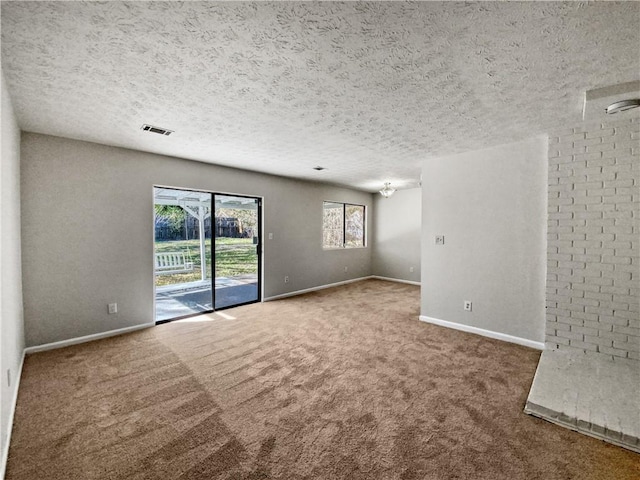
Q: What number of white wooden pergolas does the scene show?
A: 1